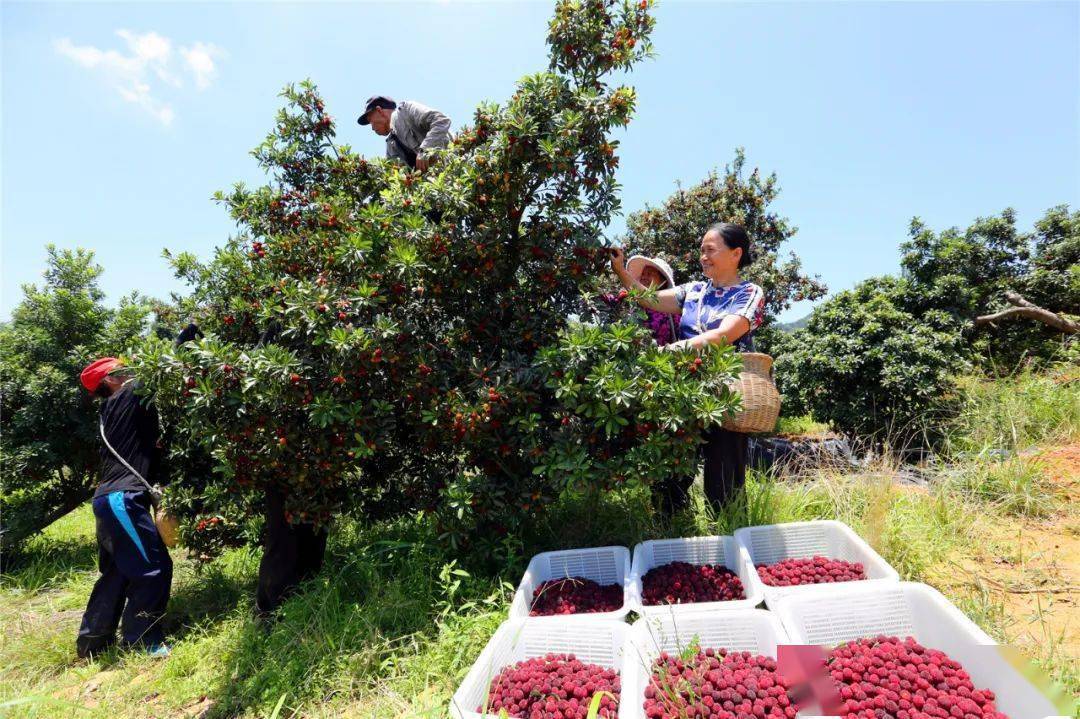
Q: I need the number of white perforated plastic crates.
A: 6